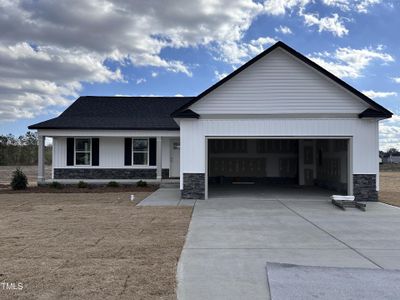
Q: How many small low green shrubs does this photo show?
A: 4